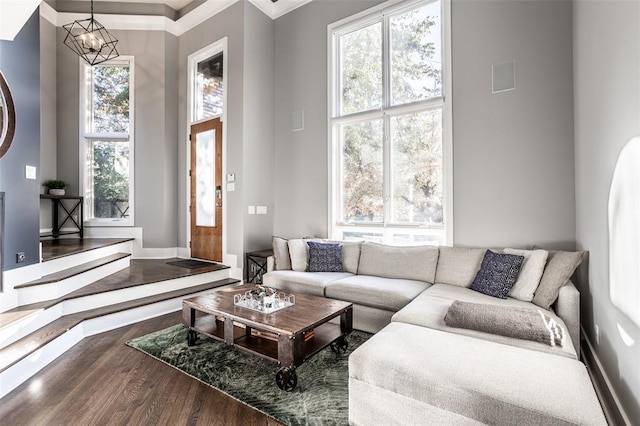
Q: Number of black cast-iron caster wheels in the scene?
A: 3